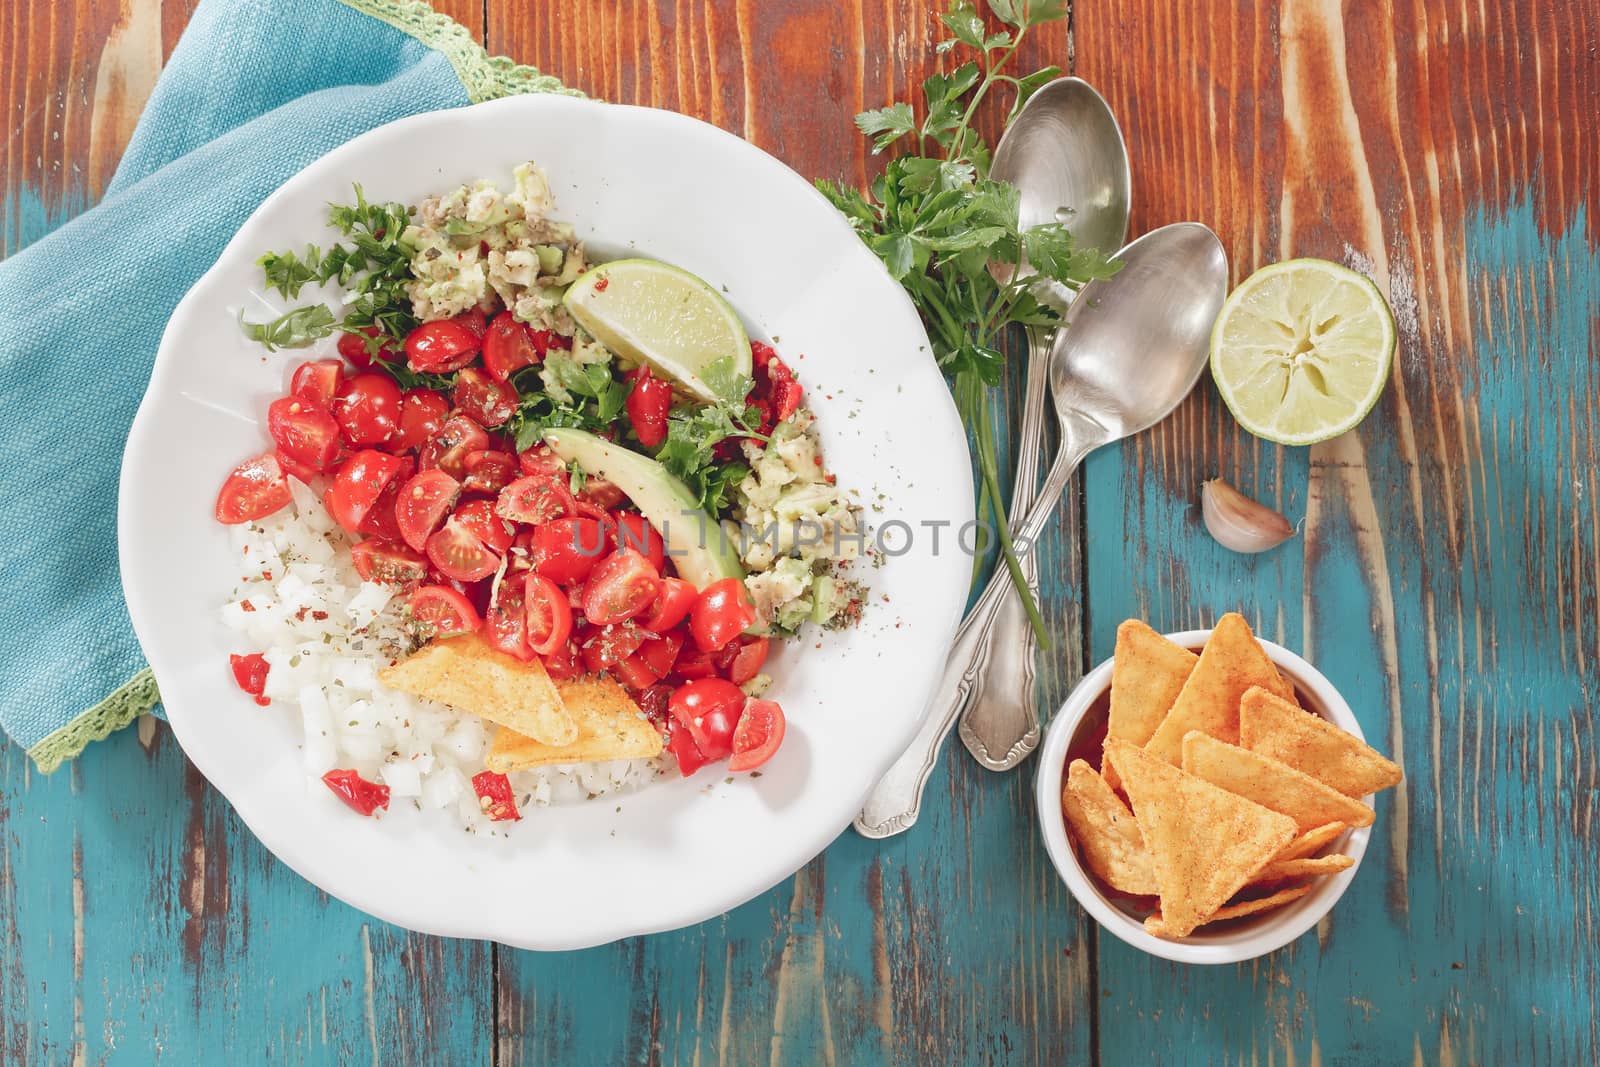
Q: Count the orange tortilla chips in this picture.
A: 11